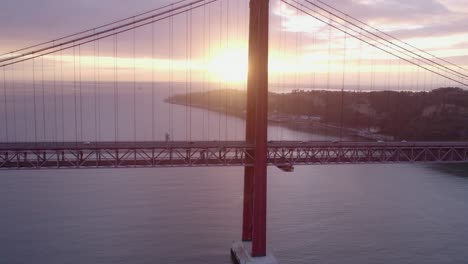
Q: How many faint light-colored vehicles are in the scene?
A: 3